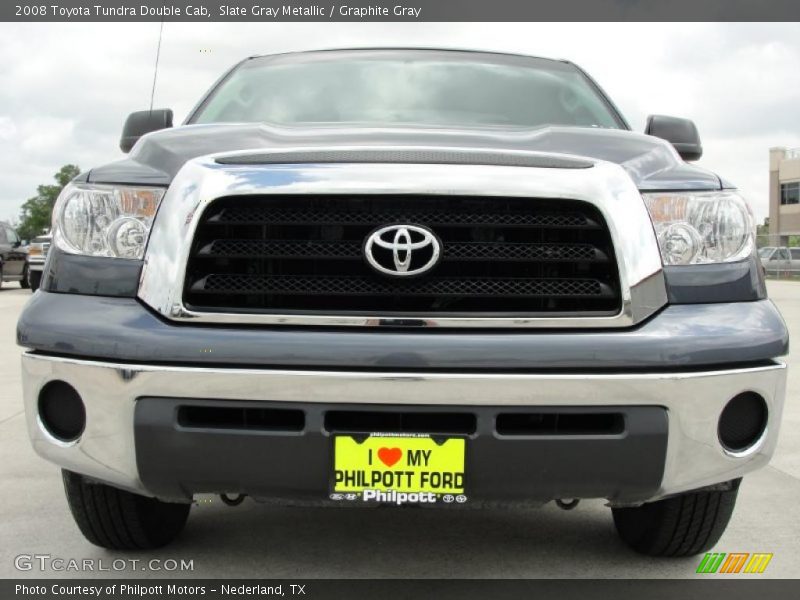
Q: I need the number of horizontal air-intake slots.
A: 3